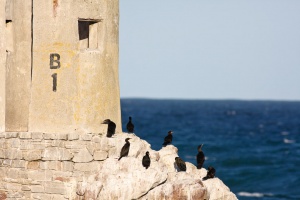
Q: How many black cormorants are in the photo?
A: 8